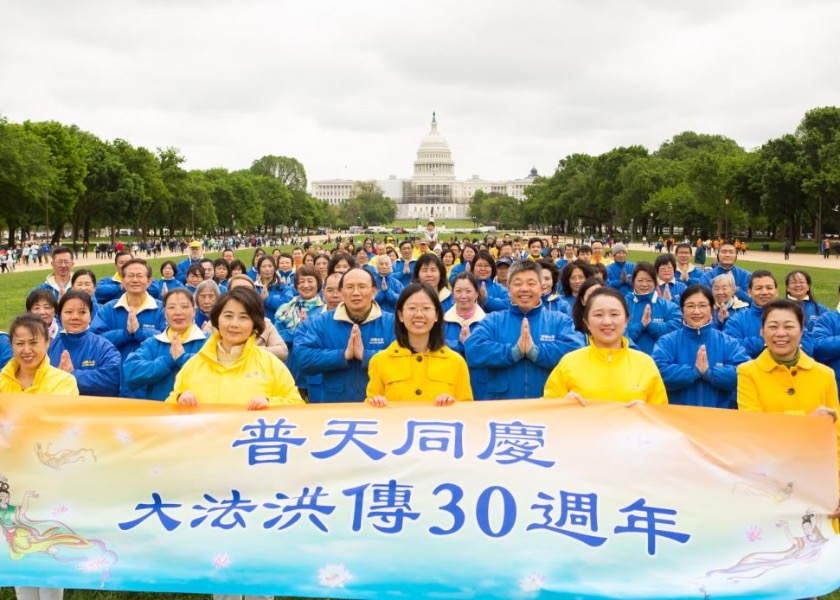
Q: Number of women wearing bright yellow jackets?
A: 5